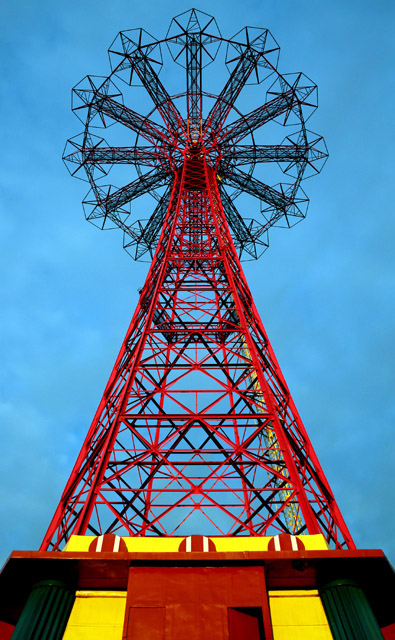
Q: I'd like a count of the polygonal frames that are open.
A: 11